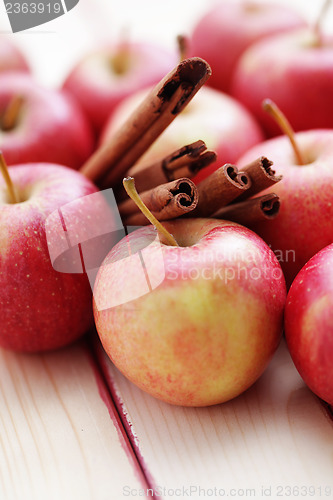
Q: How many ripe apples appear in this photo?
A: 10